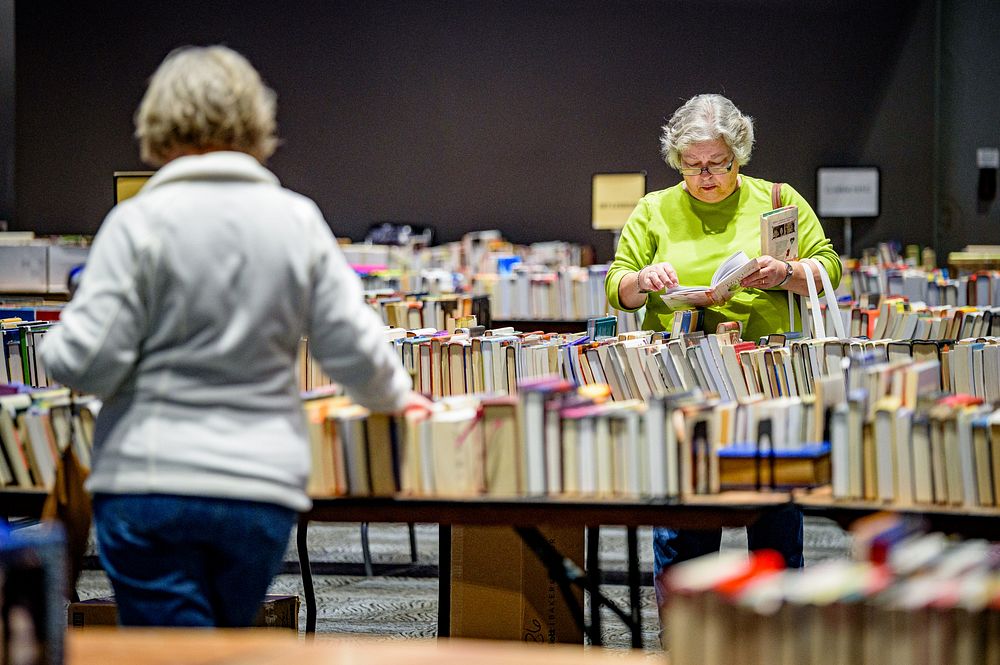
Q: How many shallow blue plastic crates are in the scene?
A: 0